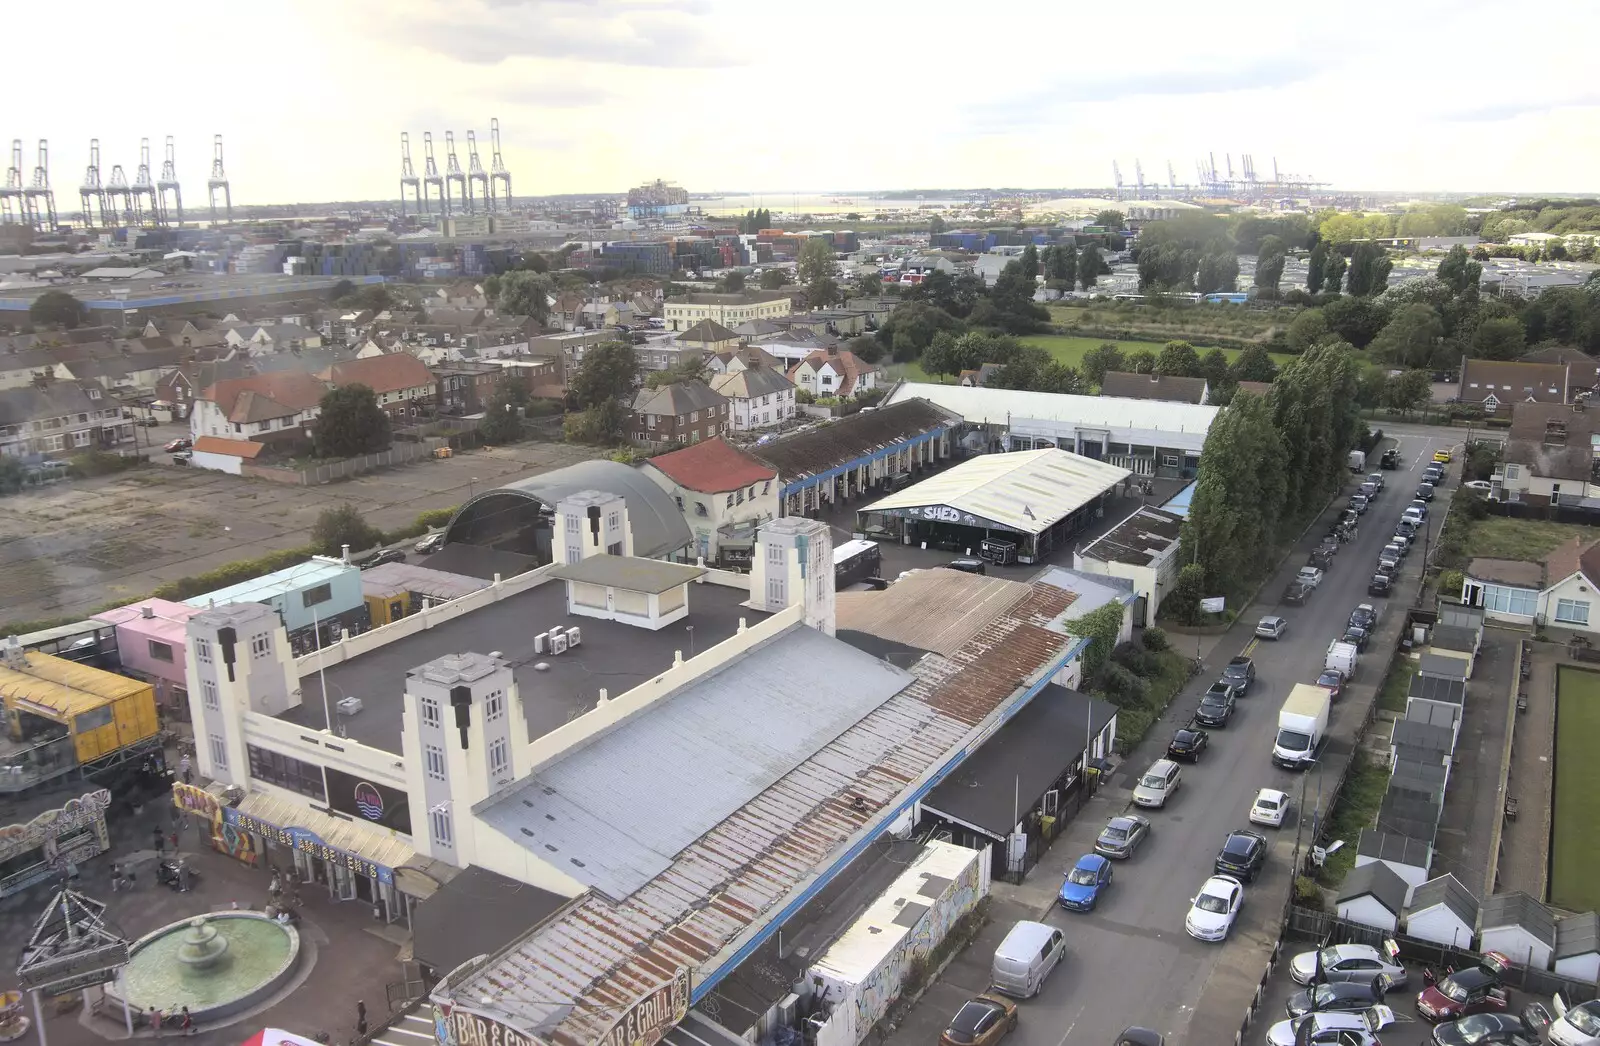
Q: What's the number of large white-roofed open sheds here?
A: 1